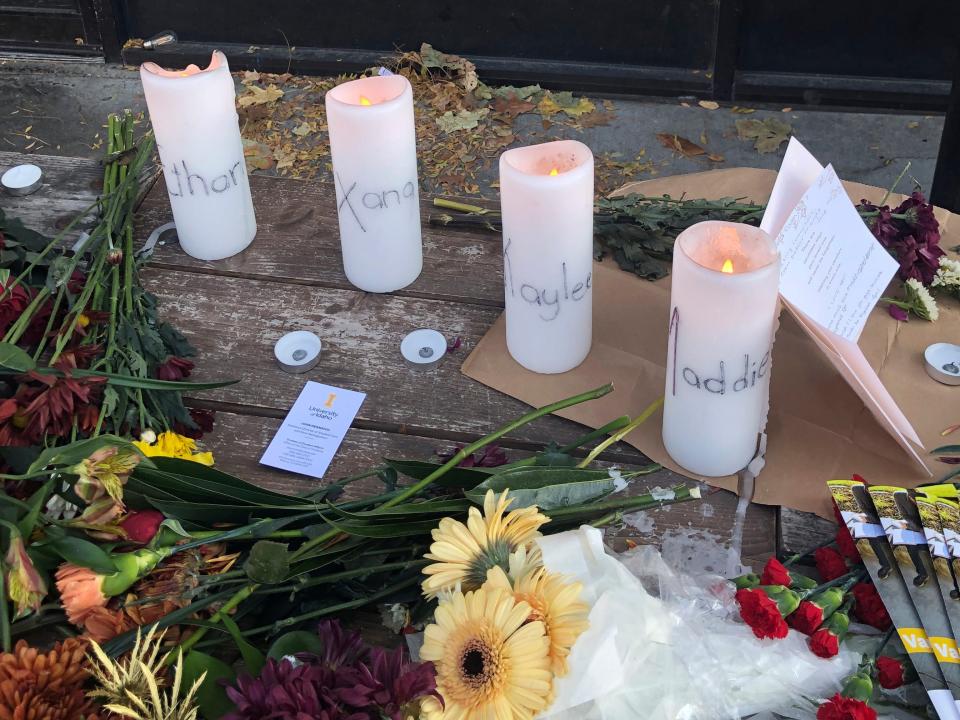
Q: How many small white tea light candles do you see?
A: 4